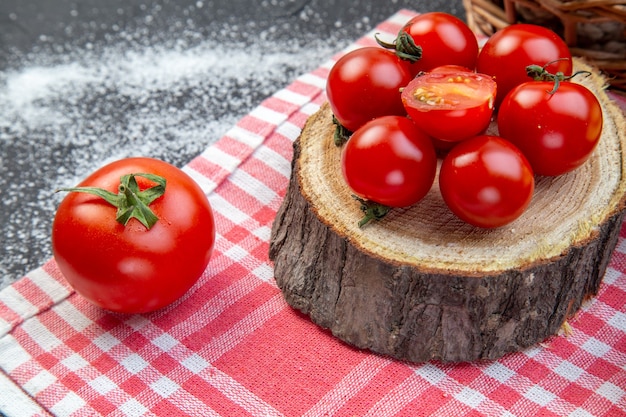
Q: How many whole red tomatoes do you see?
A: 7